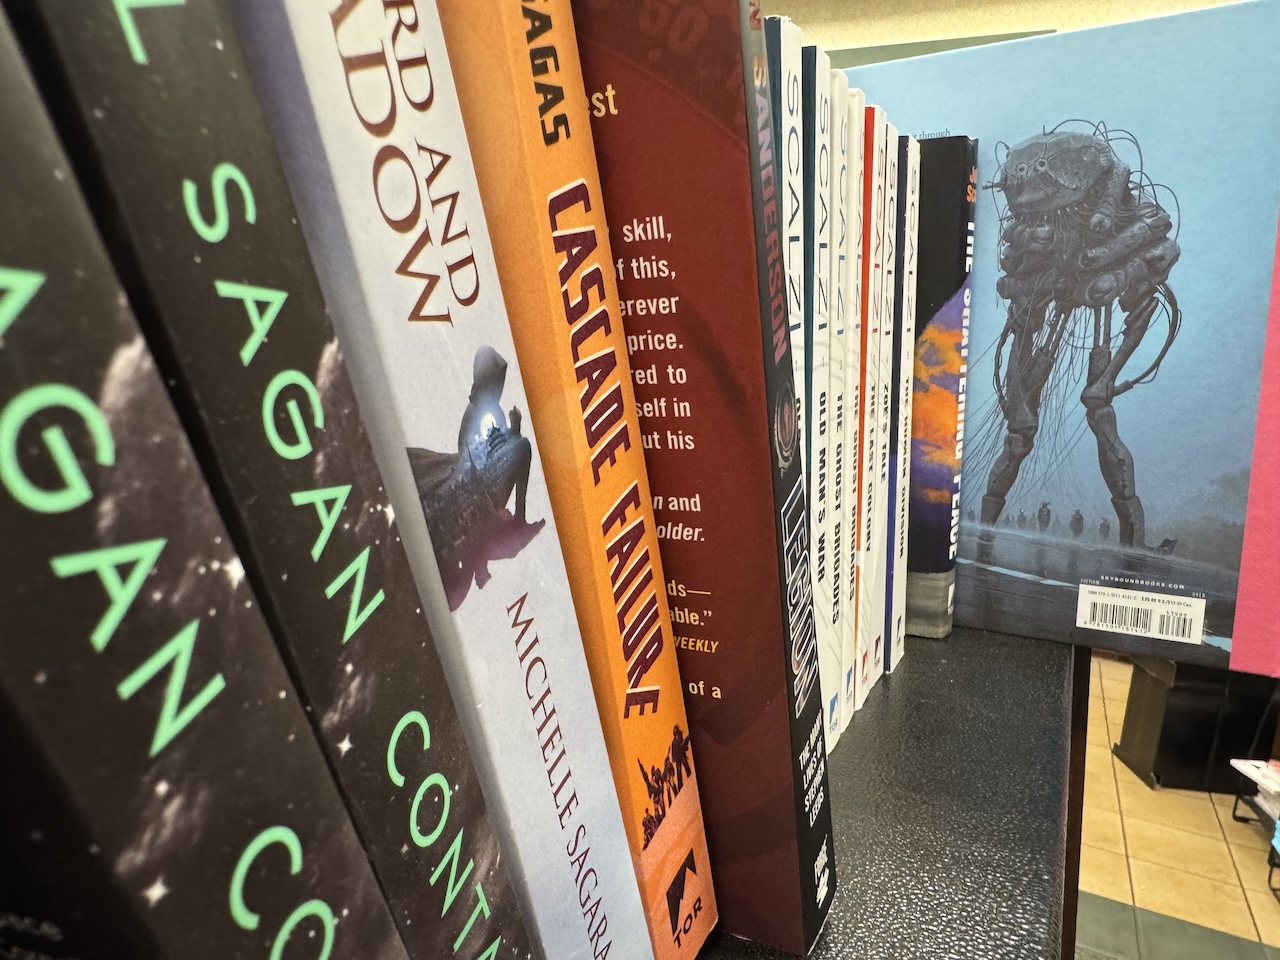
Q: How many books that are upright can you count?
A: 14